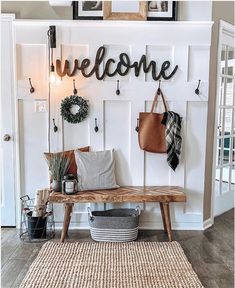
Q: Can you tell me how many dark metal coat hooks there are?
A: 8